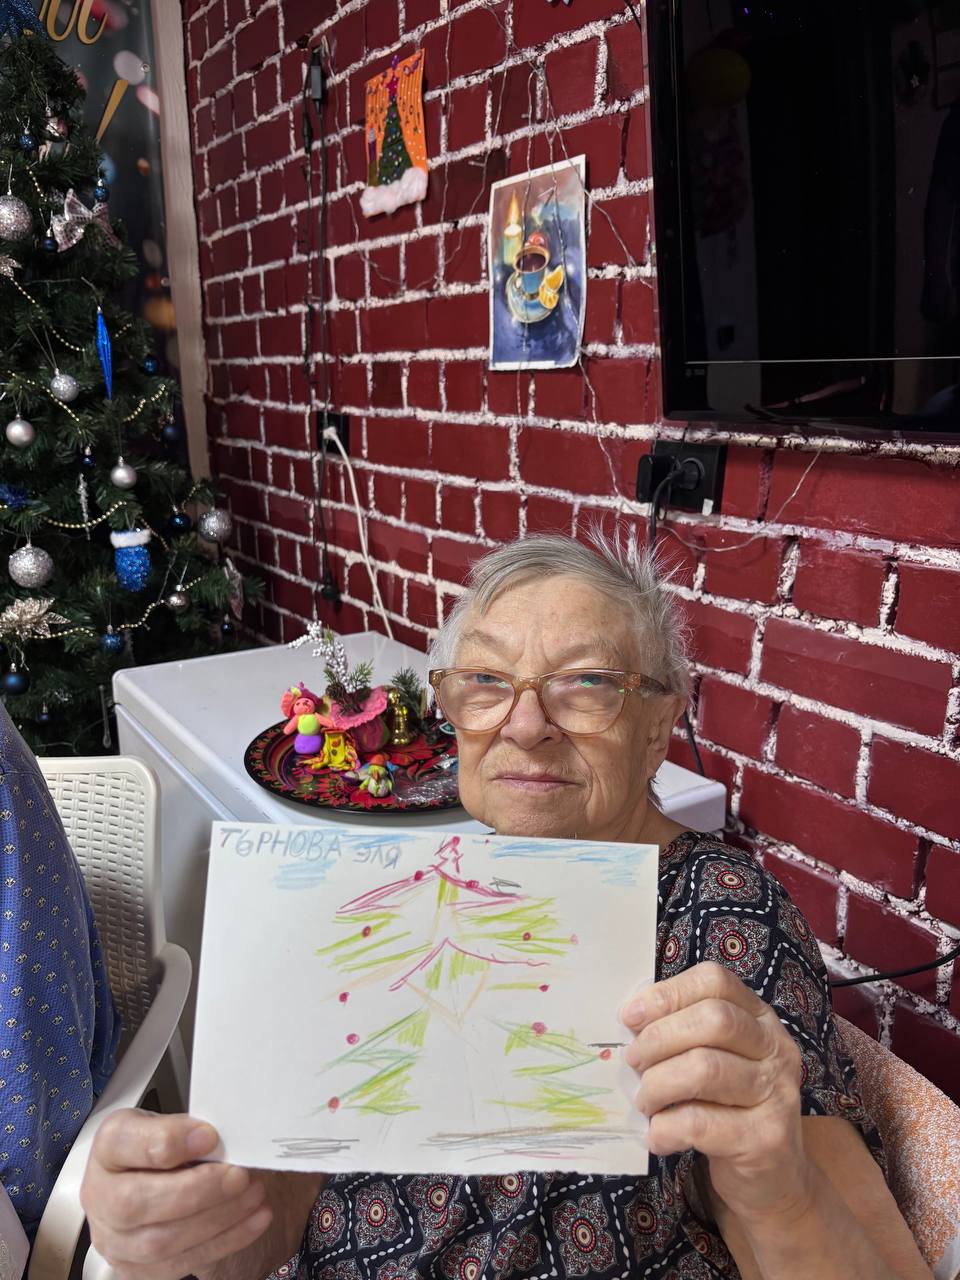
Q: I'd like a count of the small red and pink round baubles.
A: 11